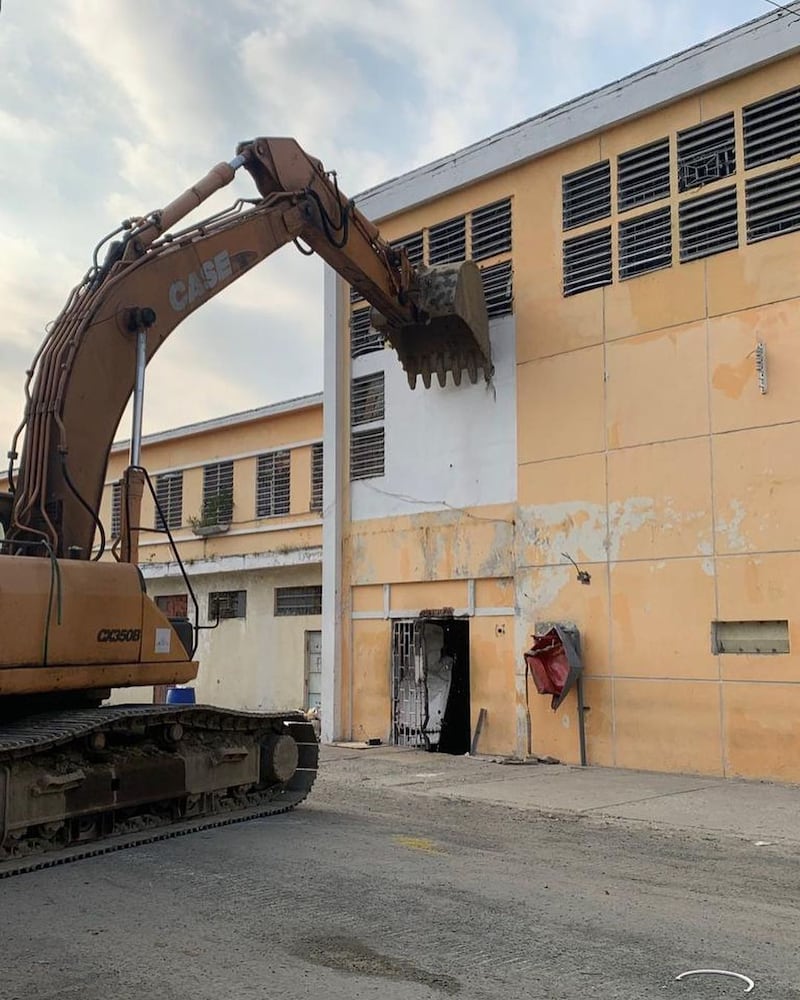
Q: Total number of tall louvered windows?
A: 5